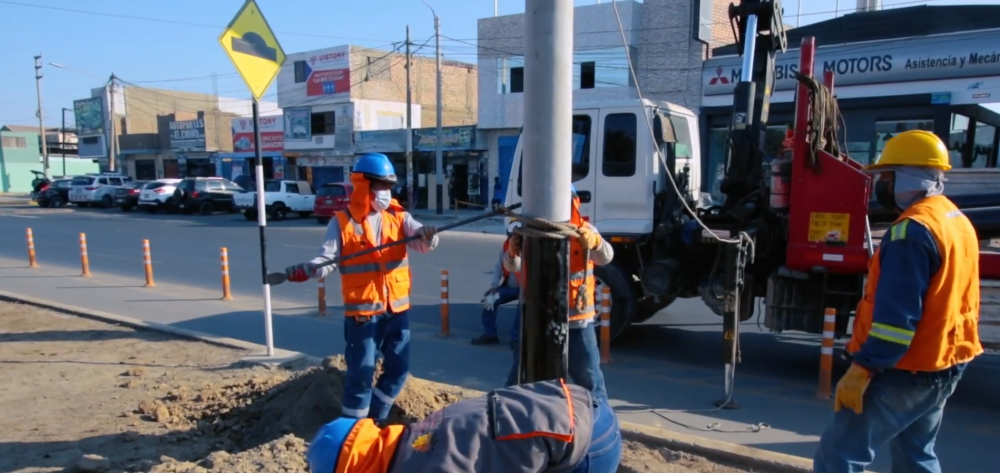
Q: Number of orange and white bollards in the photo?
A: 8